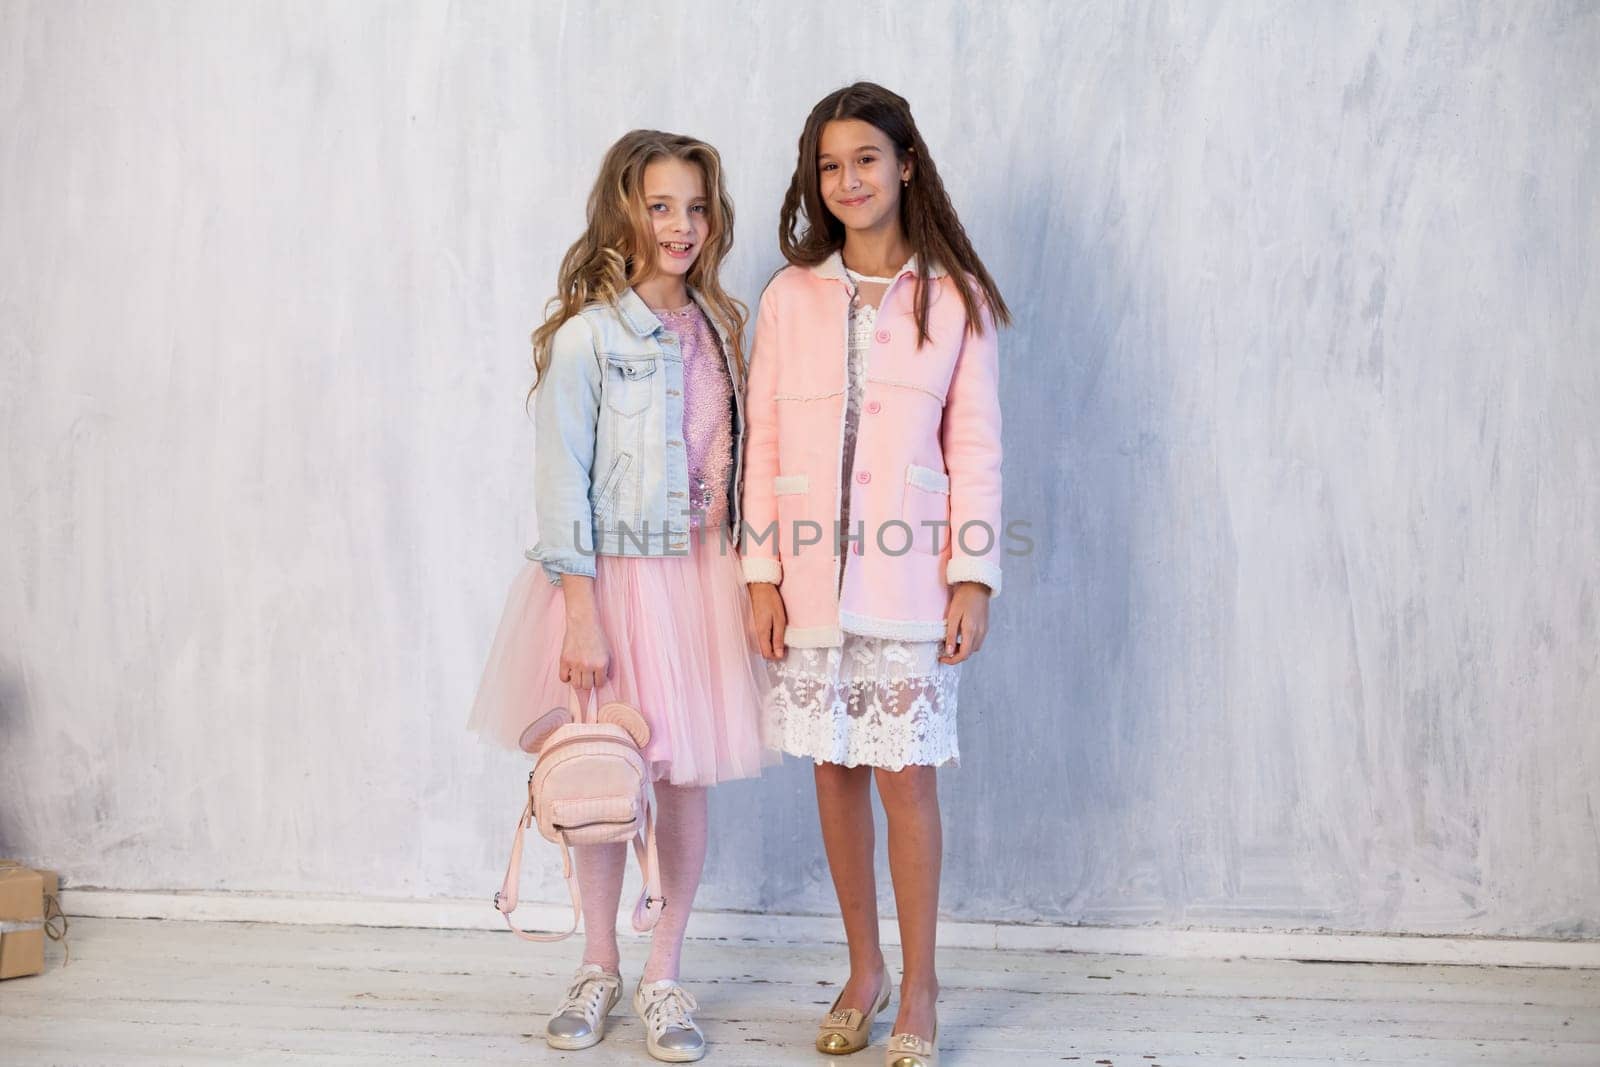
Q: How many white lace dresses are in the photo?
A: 1